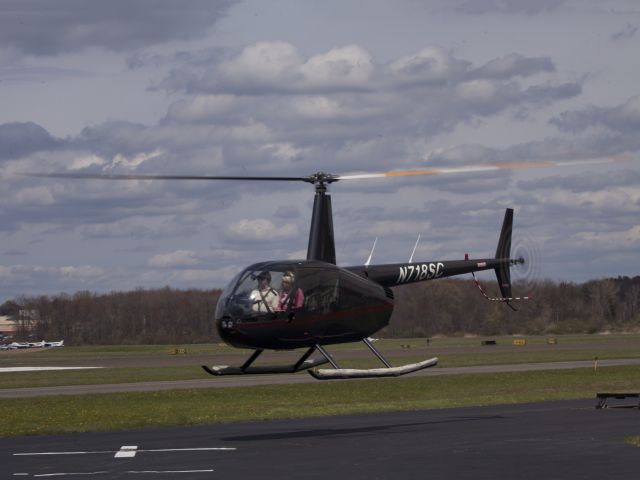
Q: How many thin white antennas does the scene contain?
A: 2